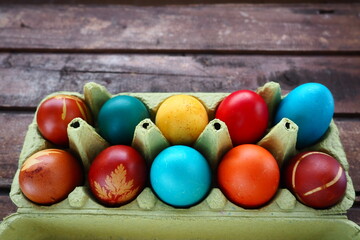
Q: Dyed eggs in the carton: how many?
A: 10